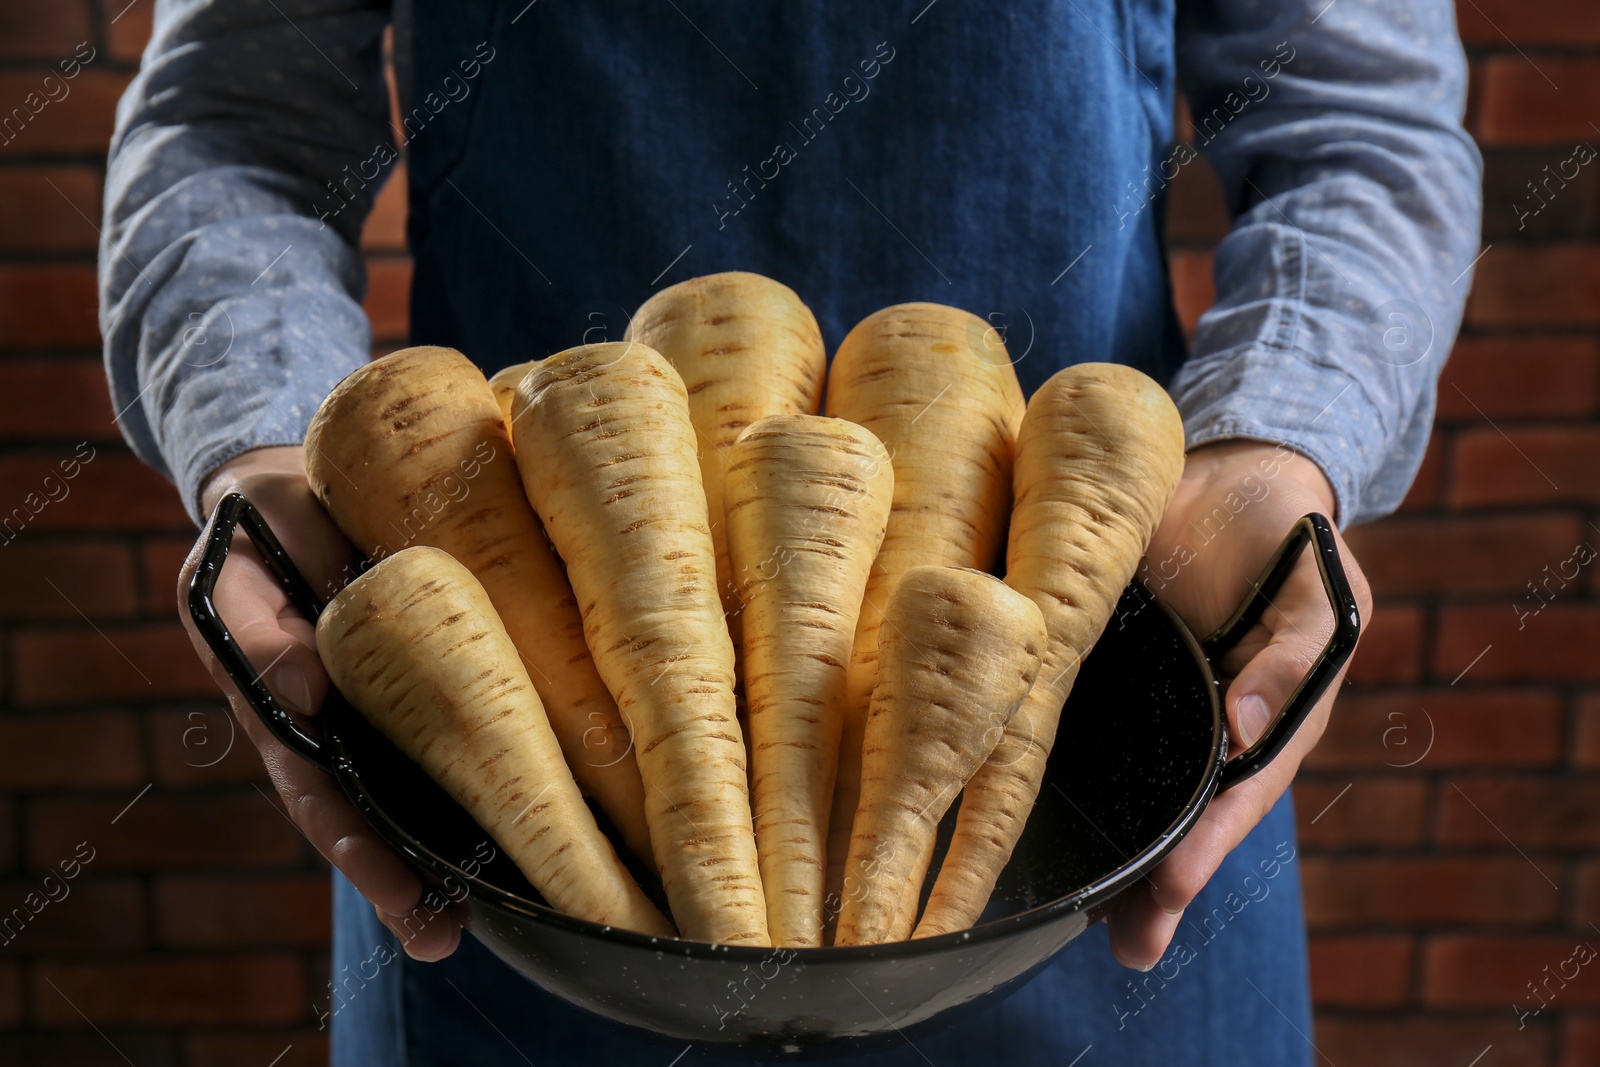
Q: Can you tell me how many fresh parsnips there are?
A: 9